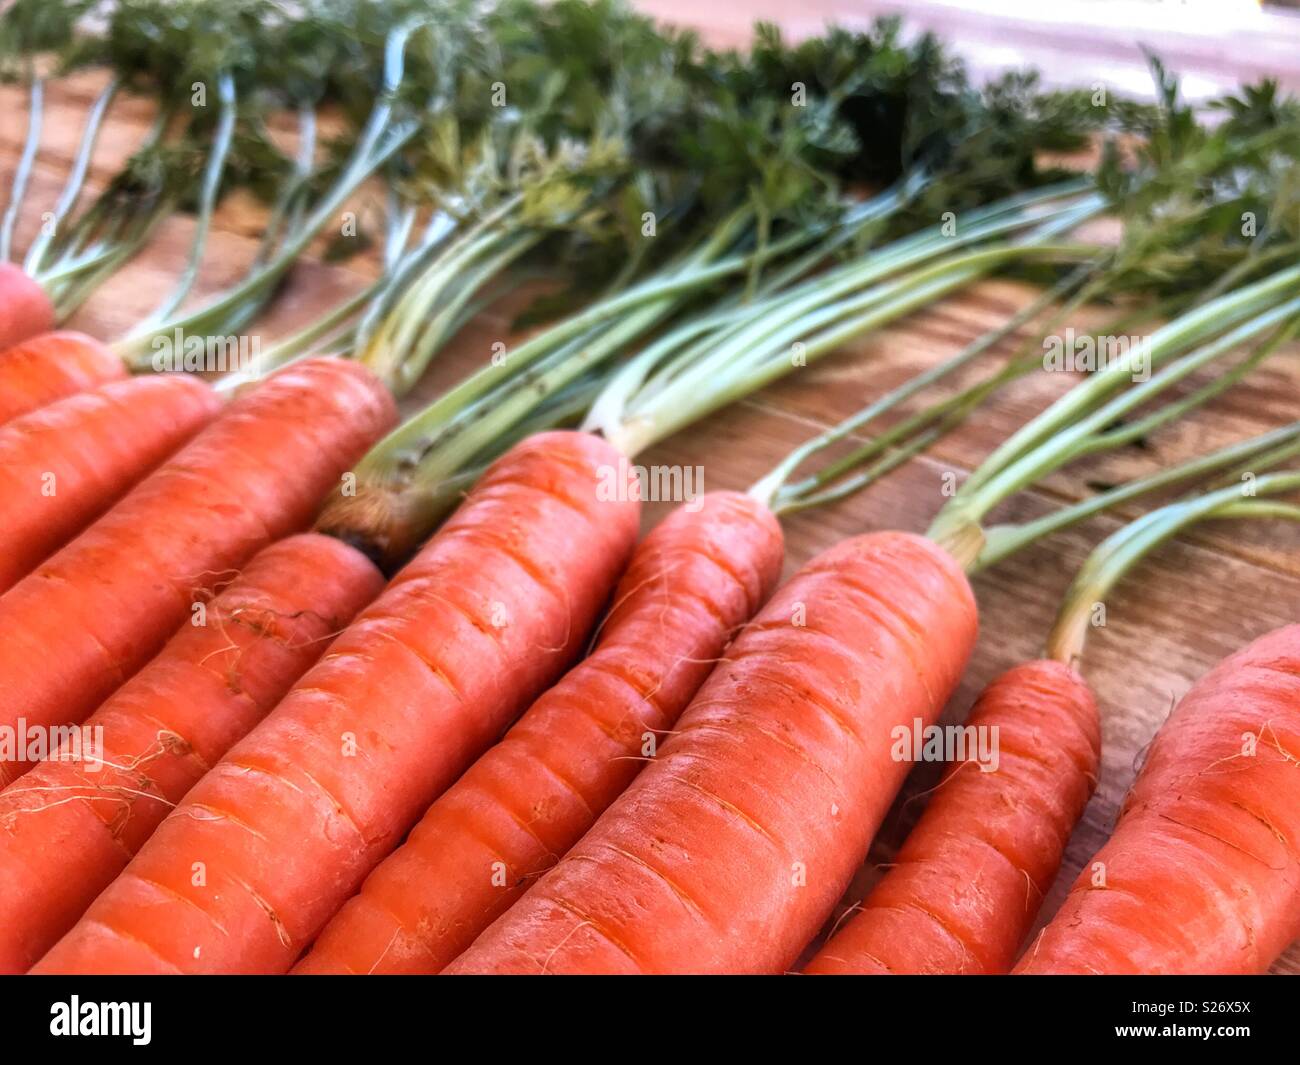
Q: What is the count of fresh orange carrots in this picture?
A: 10